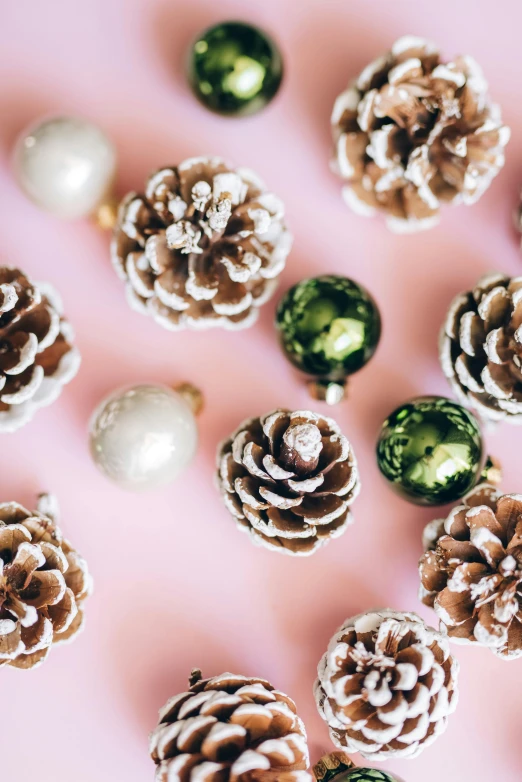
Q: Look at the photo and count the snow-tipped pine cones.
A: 9